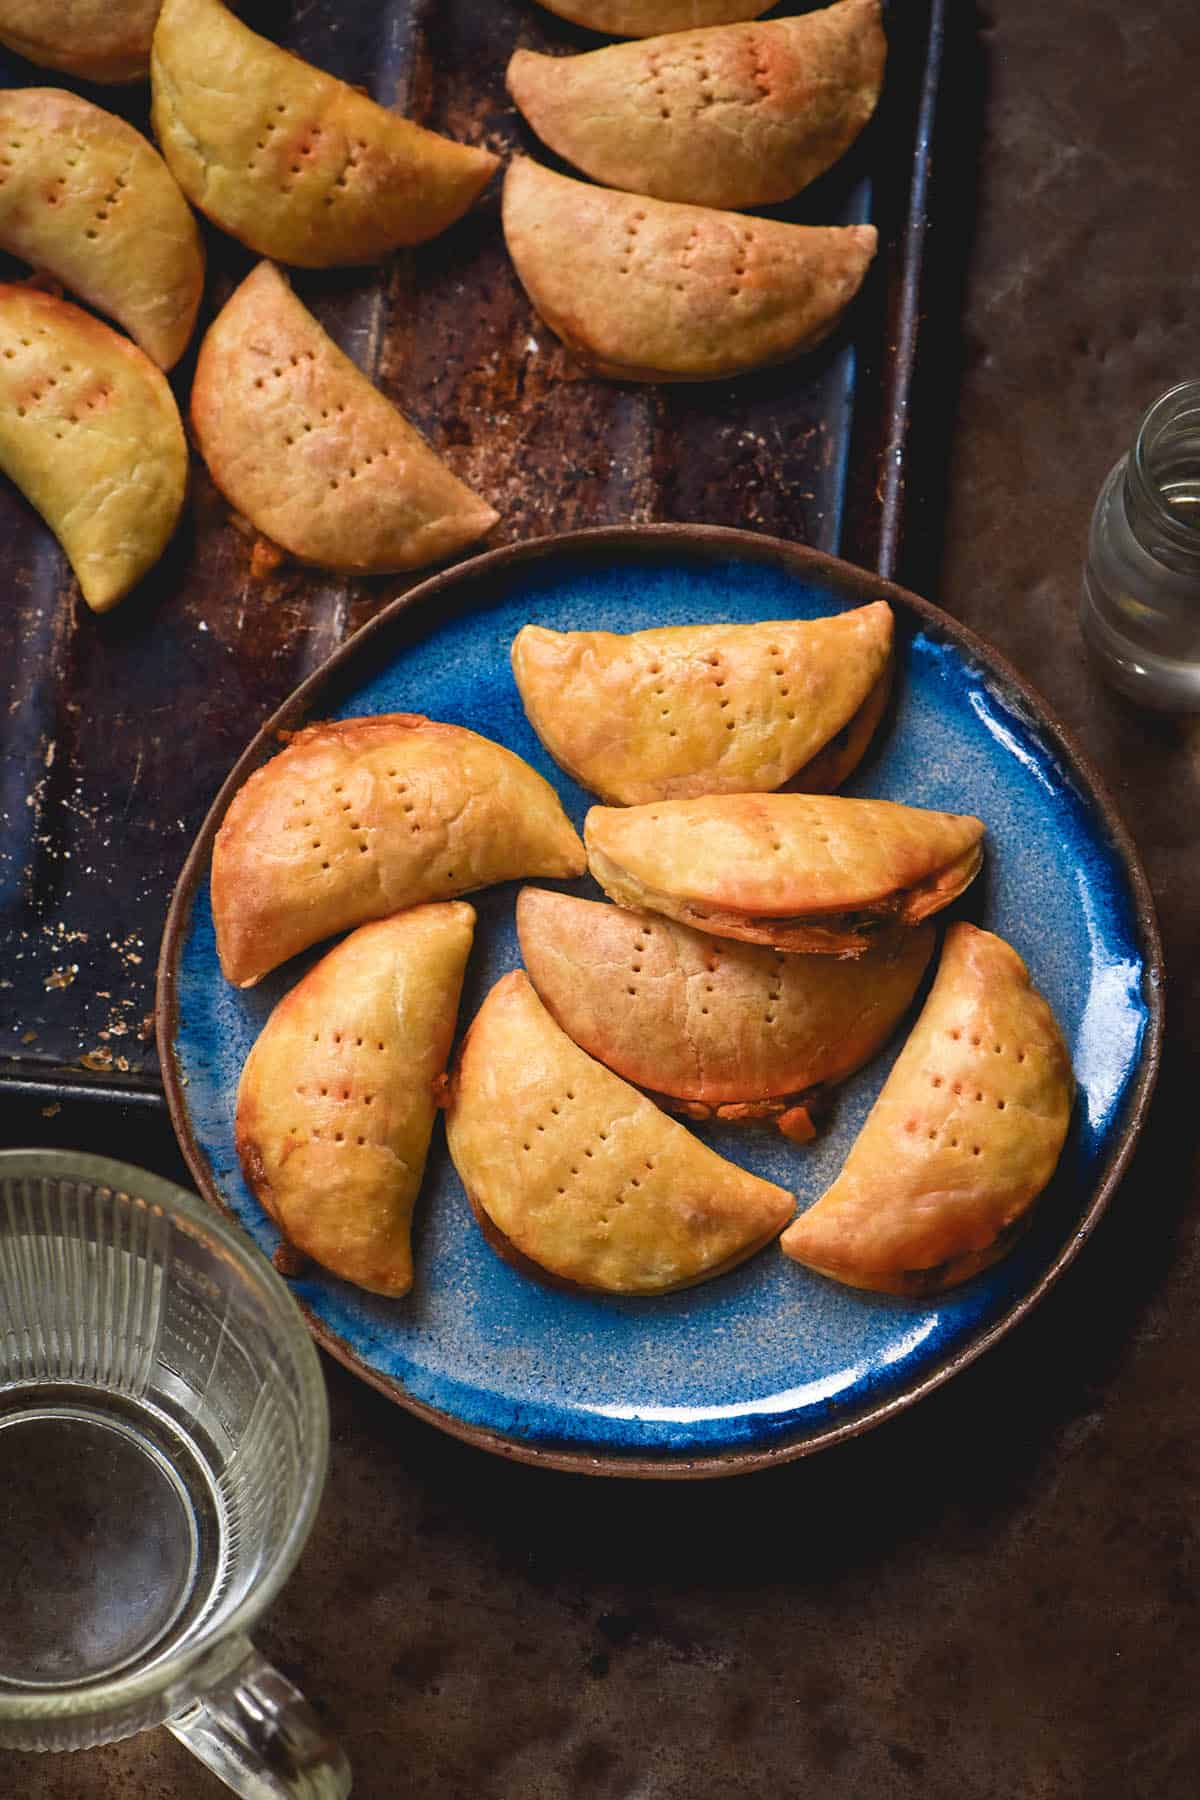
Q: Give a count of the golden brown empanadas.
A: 15